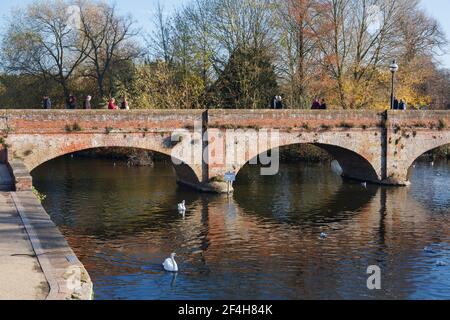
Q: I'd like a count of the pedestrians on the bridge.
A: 11